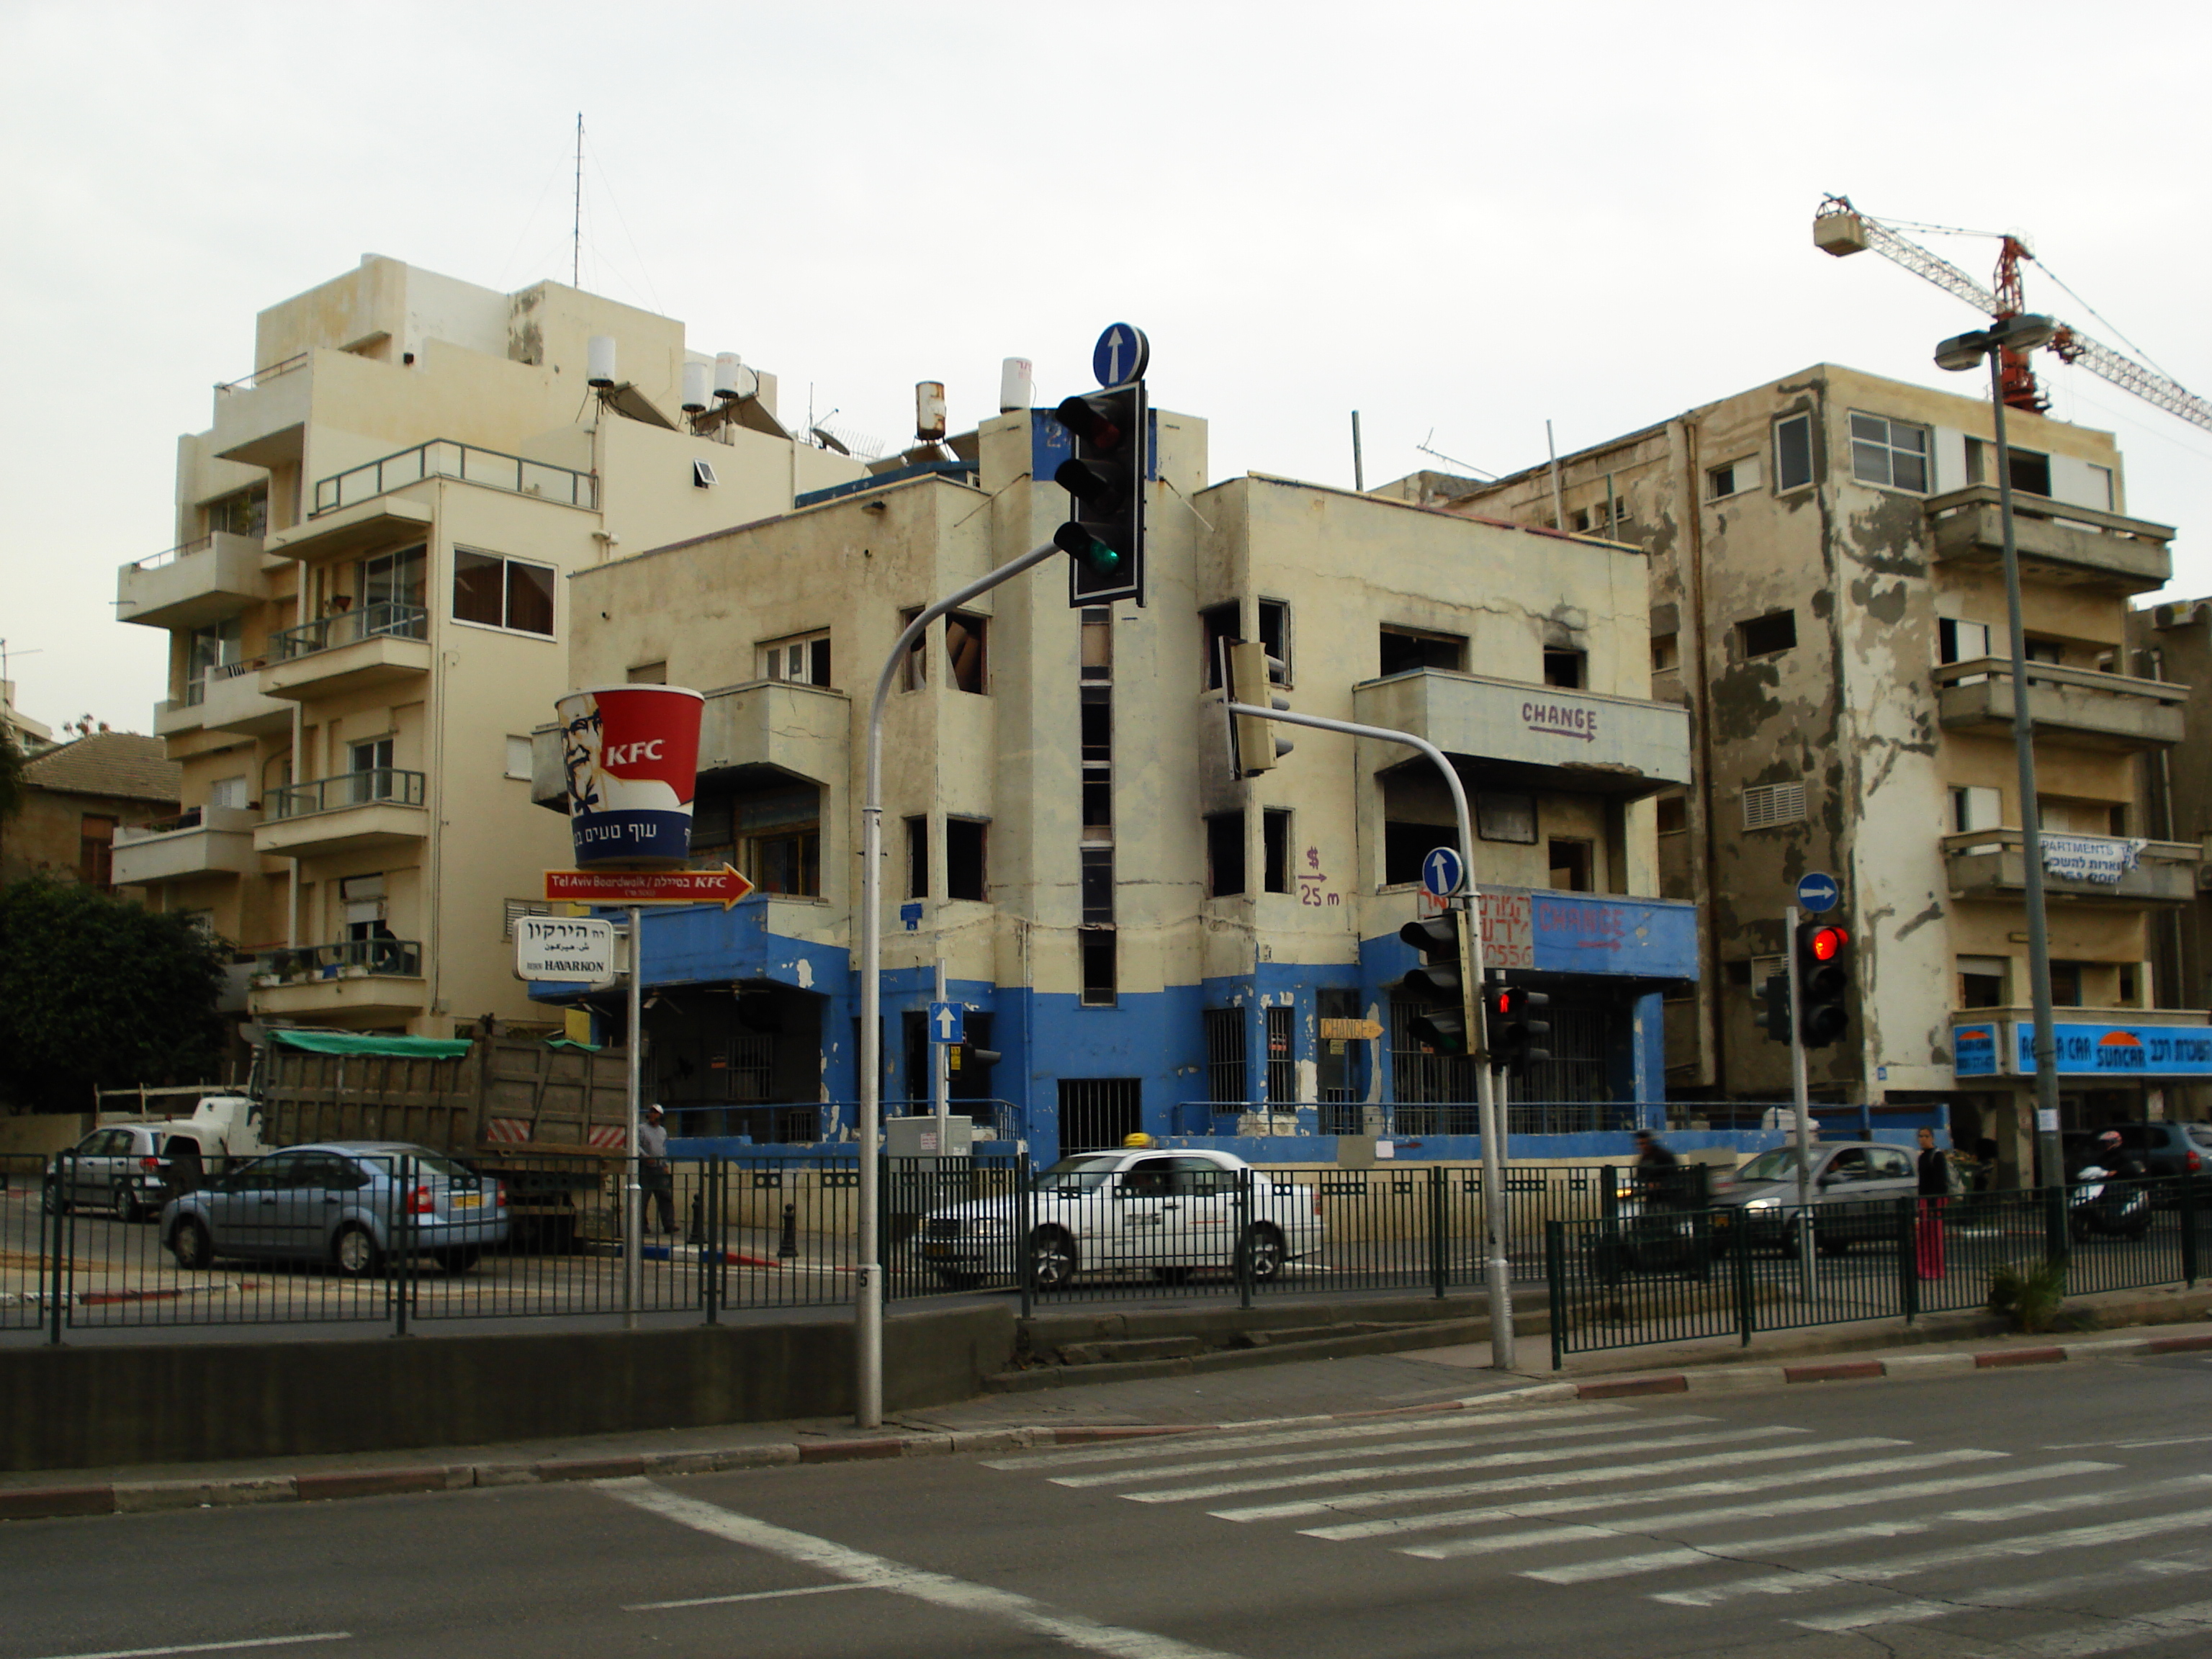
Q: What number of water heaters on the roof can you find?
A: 5